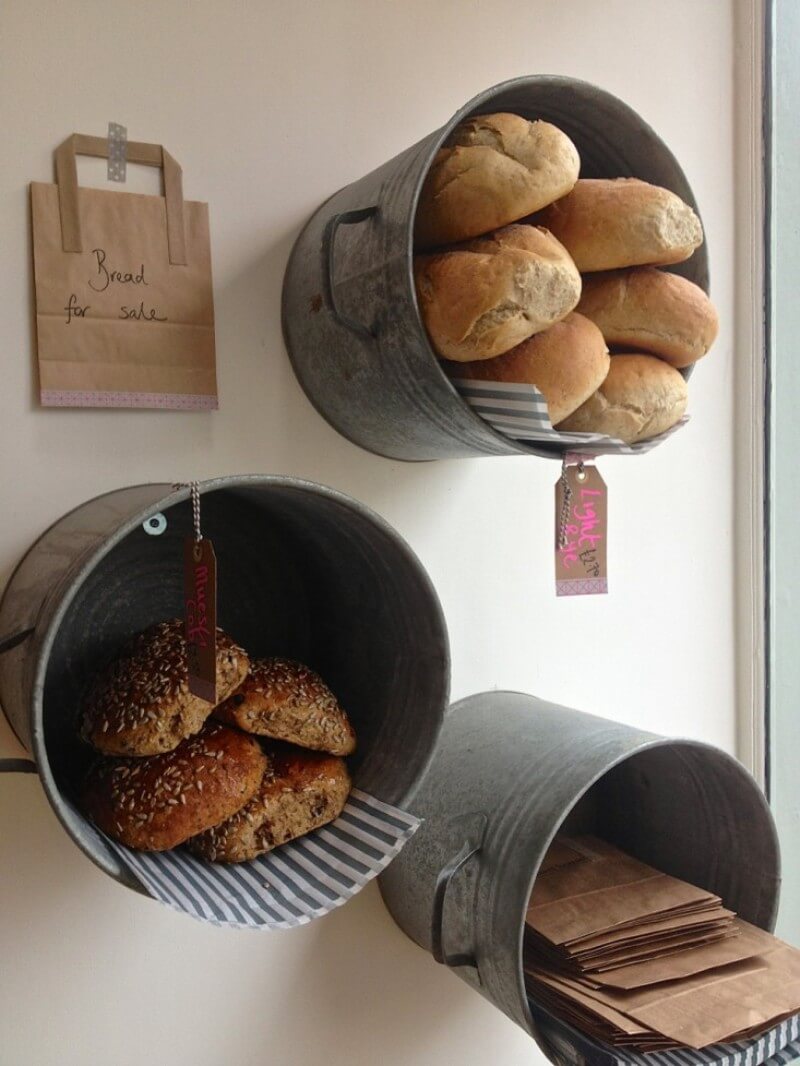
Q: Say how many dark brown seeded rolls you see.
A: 4